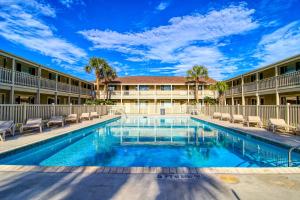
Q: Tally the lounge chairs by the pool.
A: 11